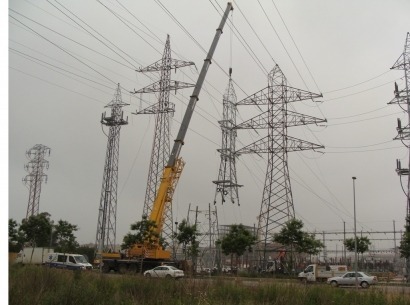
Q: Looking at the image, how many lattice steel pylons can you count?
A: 6